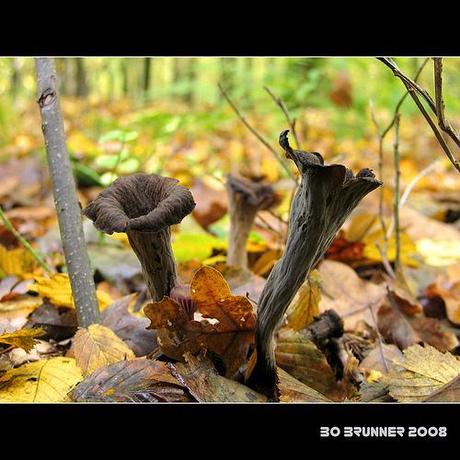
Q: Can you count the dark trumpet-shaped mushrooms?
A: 3